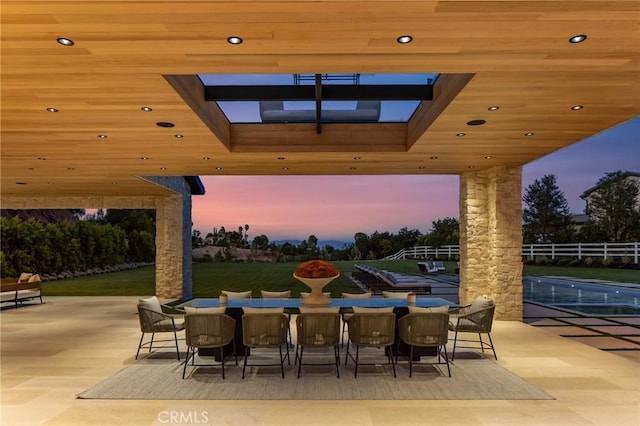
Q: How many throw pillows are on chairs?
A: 12